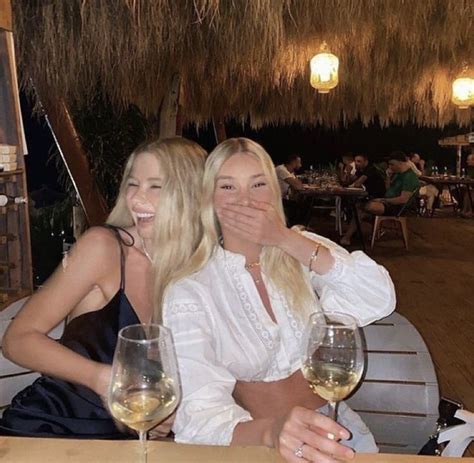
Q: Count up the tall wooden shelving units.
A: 1